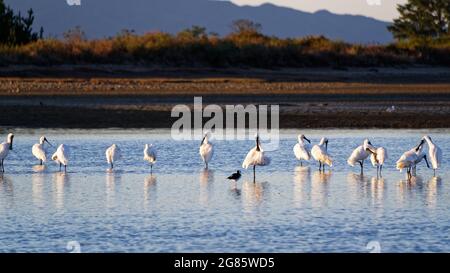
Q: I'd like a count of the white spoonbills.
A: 14